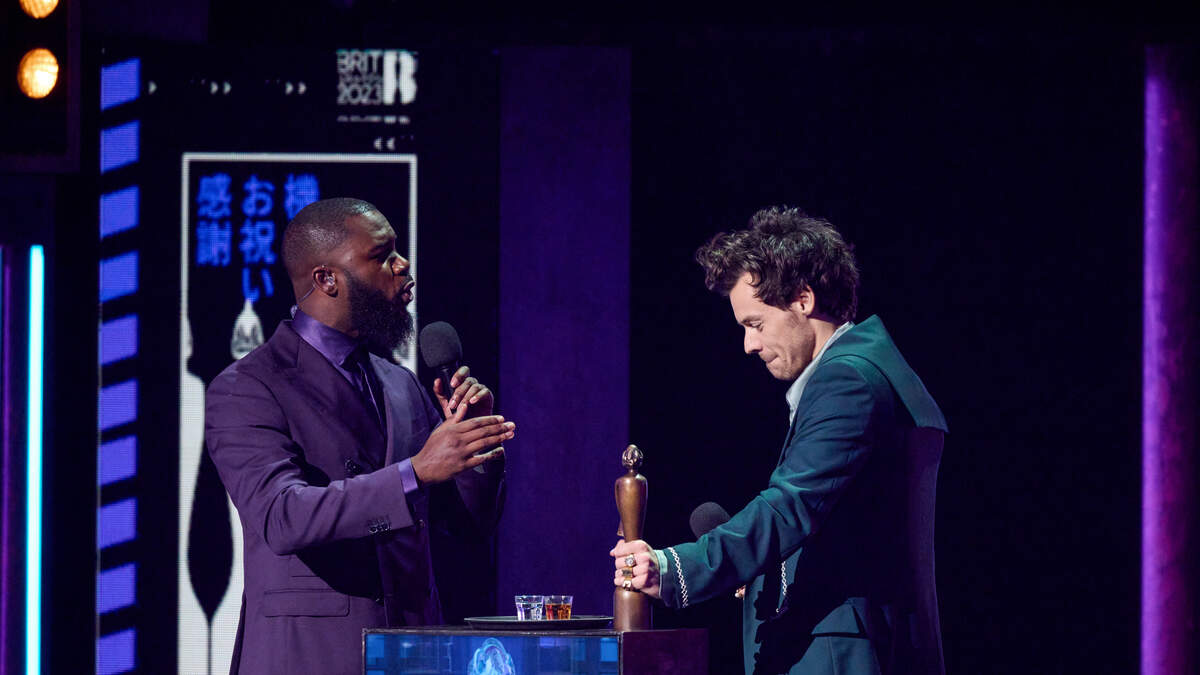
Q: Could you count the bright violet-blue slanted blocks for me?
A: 10